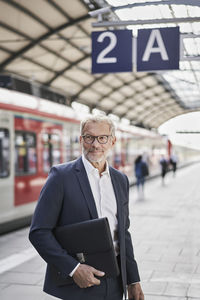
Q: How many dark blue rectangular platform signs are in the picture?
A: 2